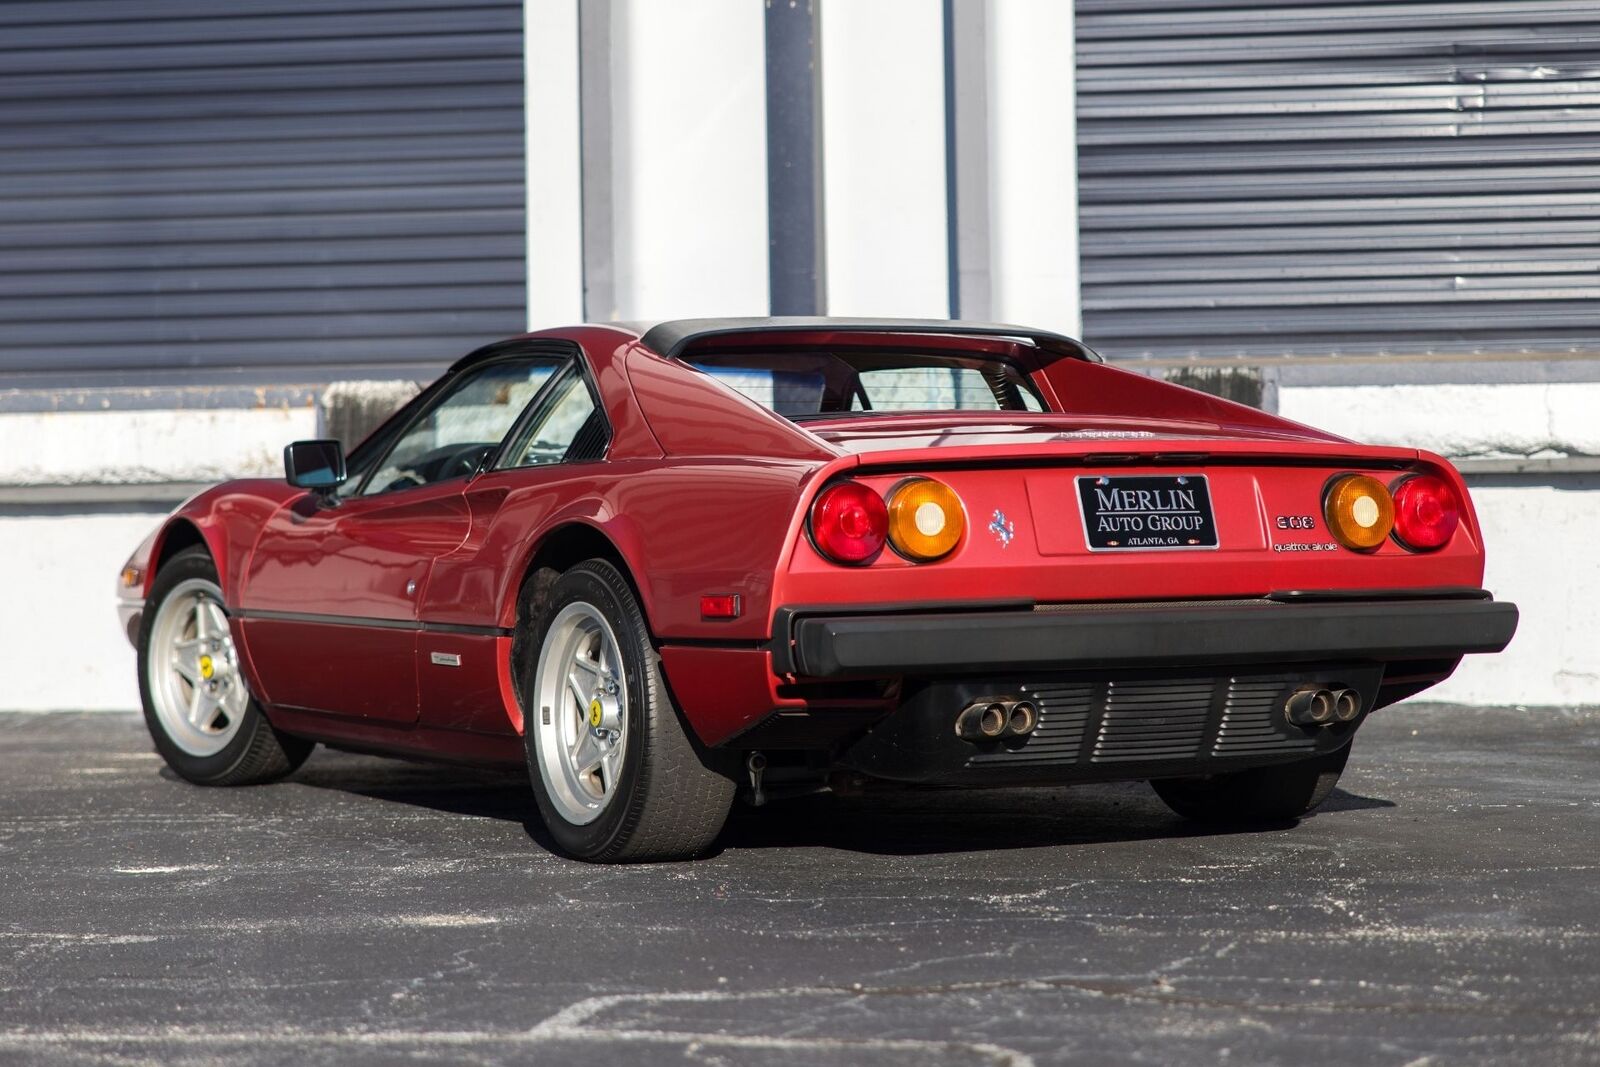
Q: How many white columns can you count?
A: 4